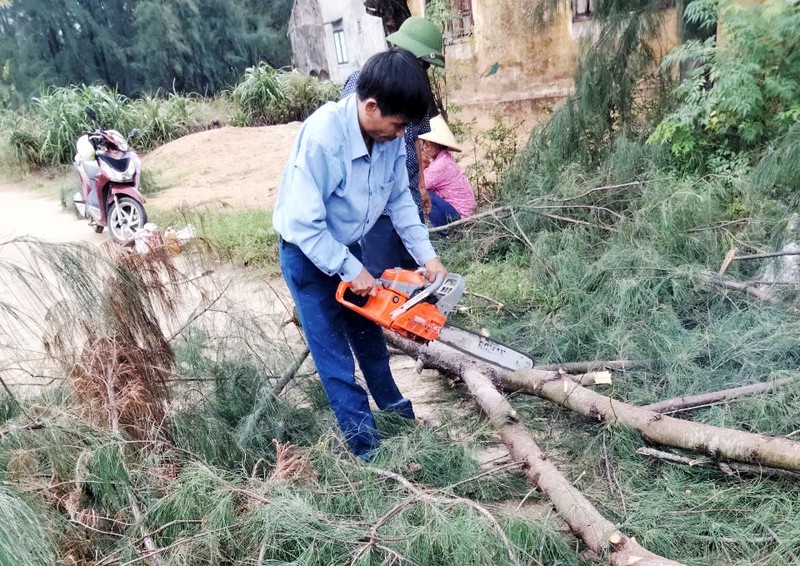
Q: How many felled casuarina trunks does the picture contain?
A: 2